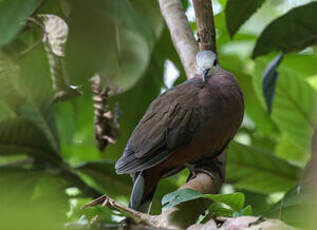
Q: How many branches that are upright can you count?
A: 2